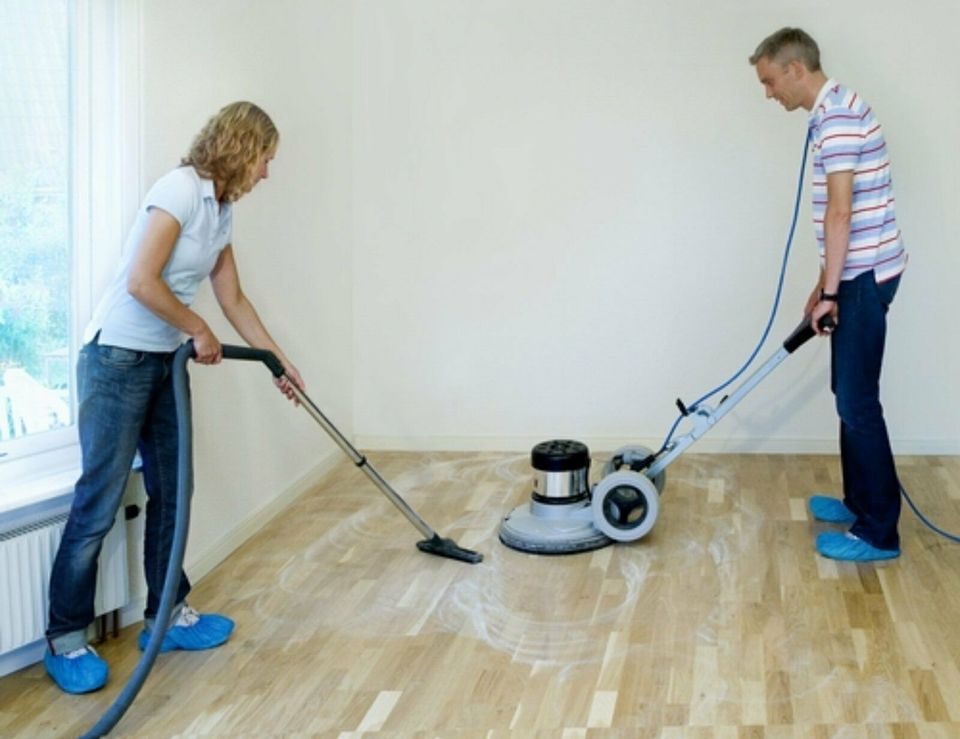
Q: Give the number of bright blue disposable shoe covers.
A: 4